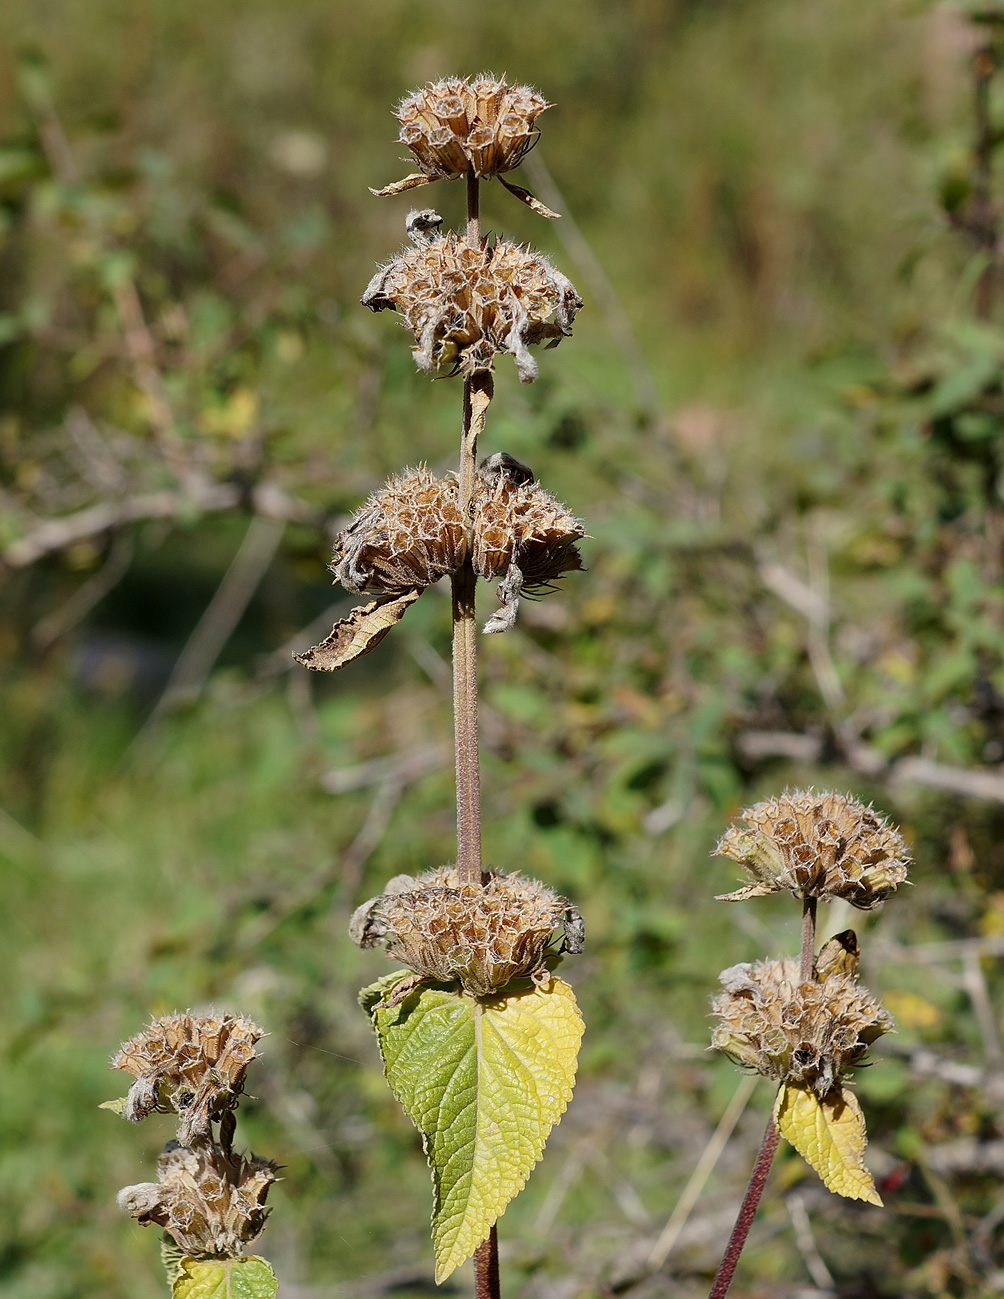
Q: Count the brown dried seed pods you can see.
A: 8